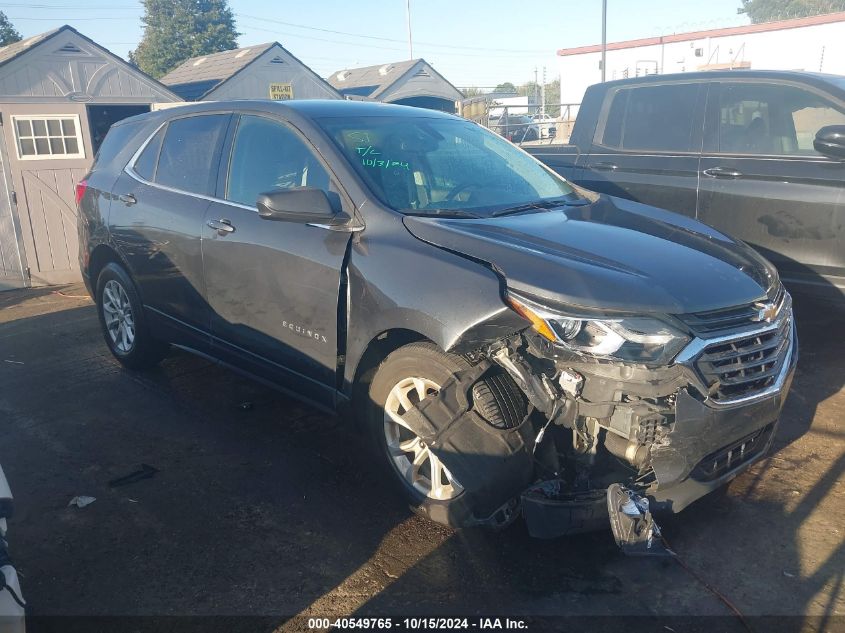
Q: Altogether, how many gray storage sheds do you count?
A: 3